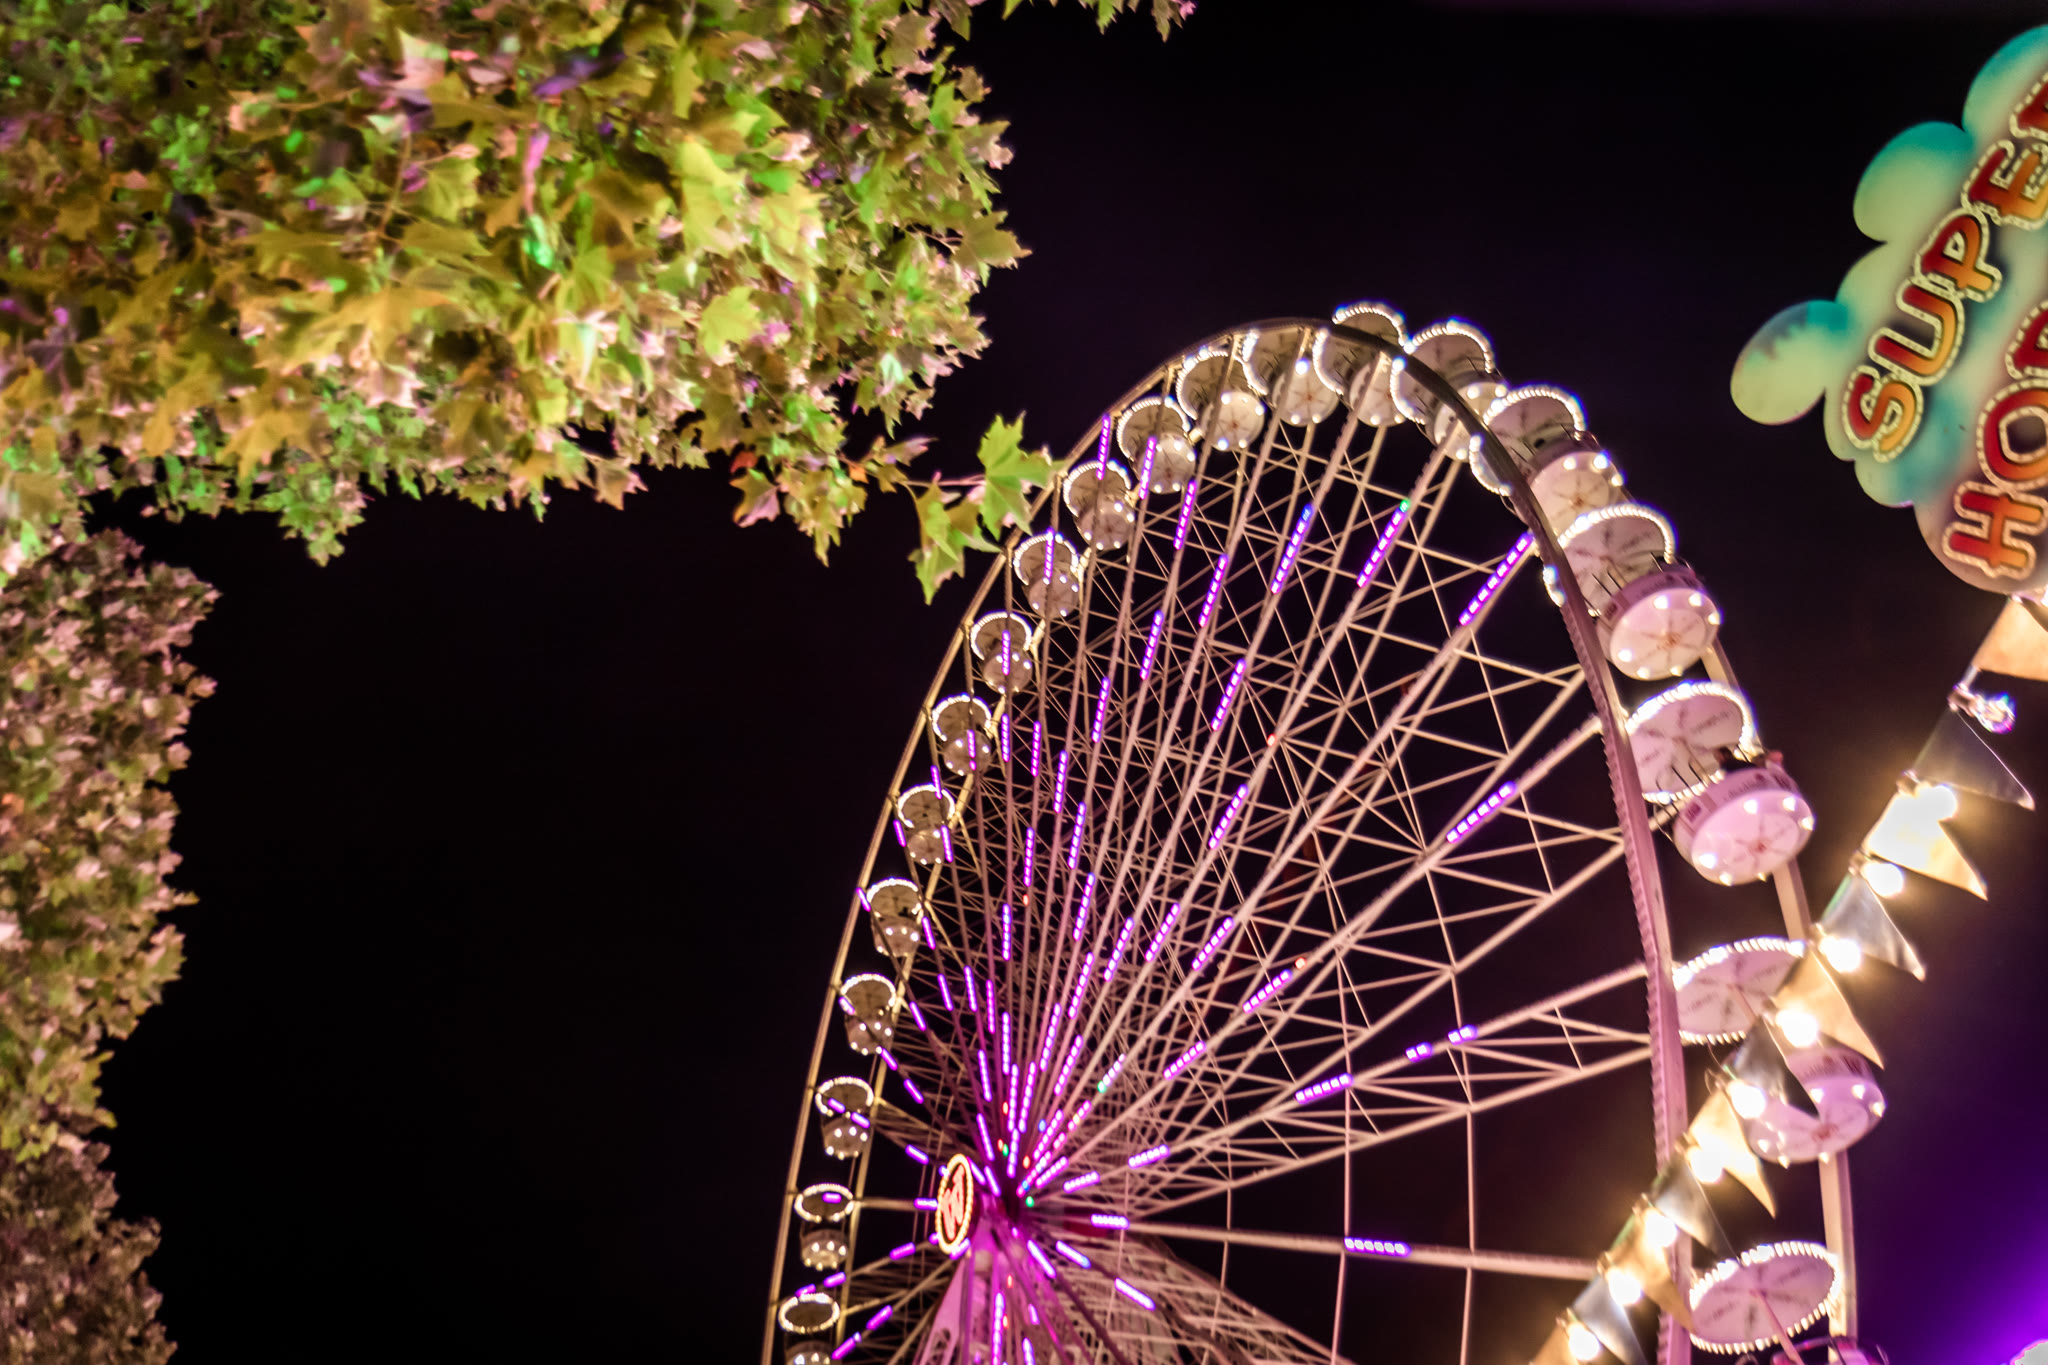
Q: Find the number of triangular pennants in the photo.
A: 11